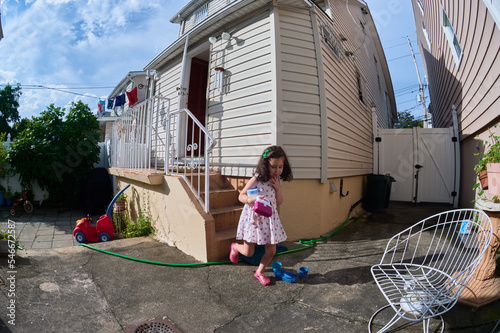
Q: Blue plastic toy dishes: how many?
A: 3